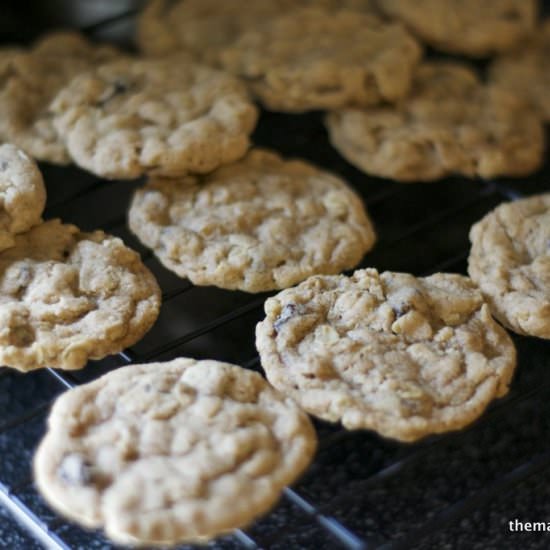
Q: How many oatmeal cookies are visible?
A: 13